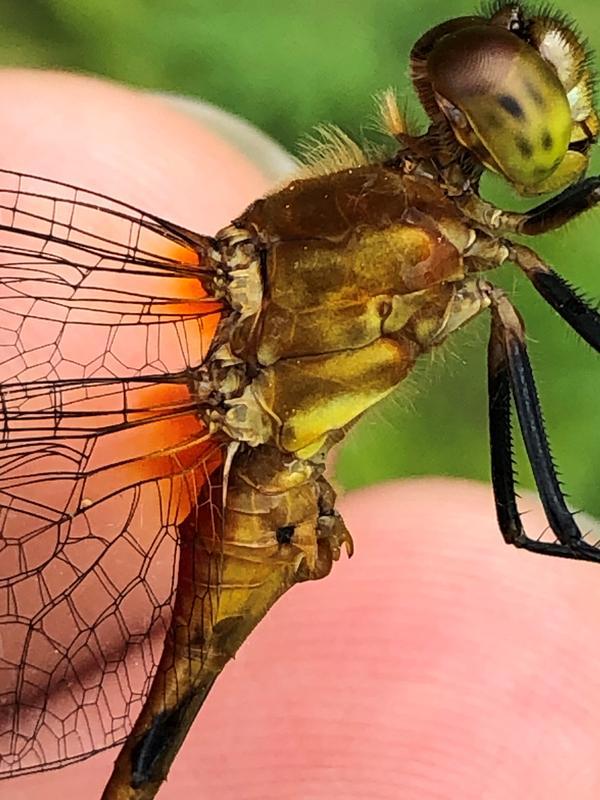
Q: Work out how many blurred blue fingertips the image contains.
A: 0